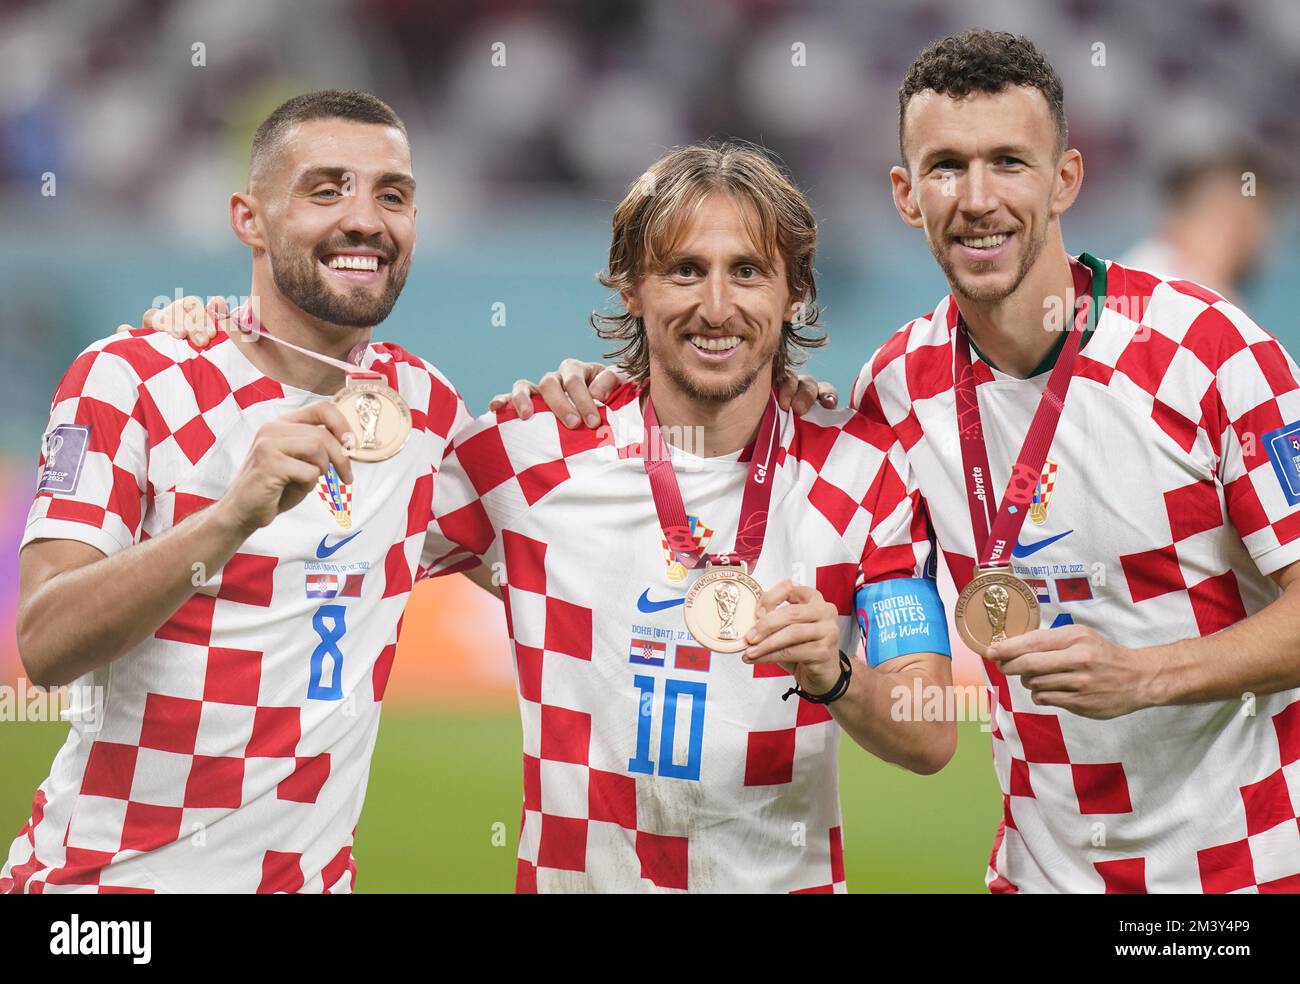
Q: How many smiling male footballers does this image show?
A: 3